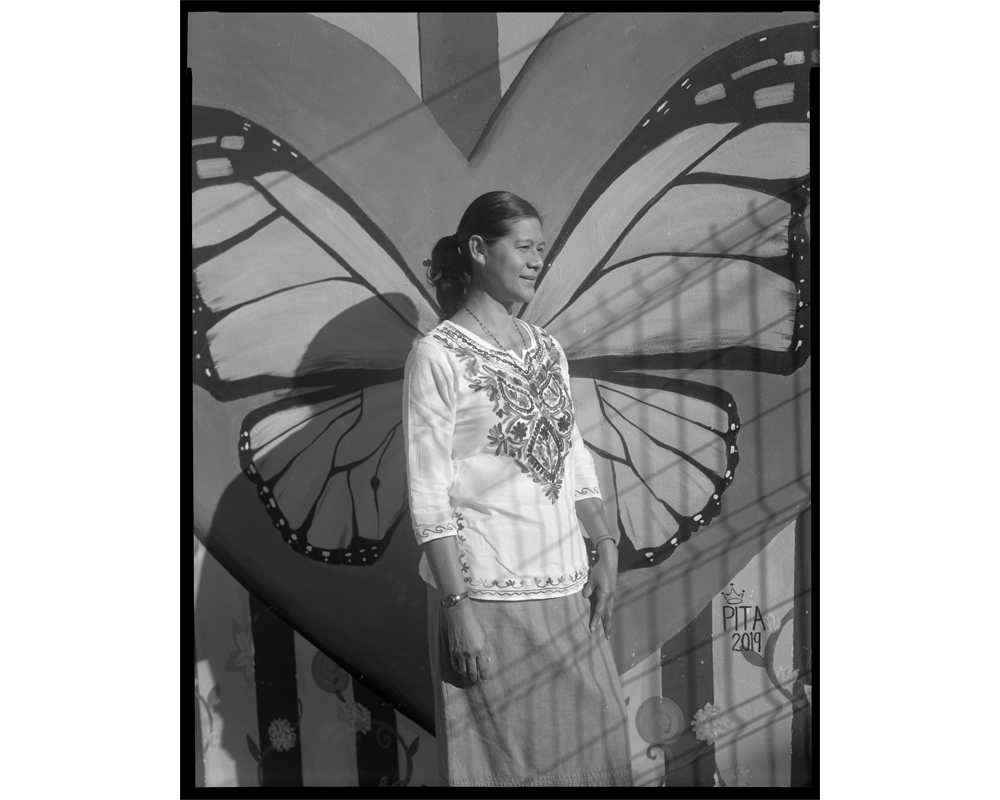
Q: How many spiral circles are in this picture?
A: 2